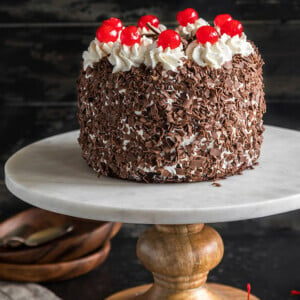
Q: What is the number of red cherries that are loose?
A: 2